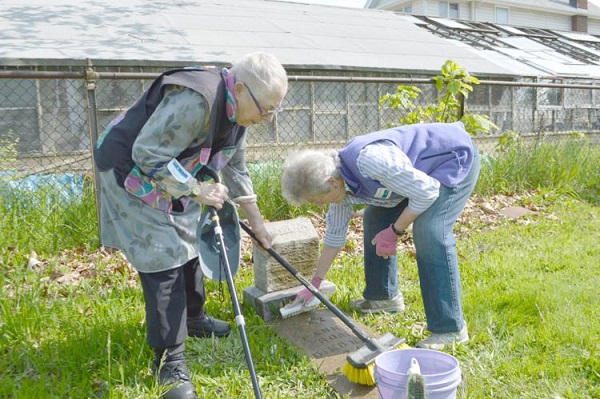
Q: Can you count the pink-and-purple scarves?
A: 1